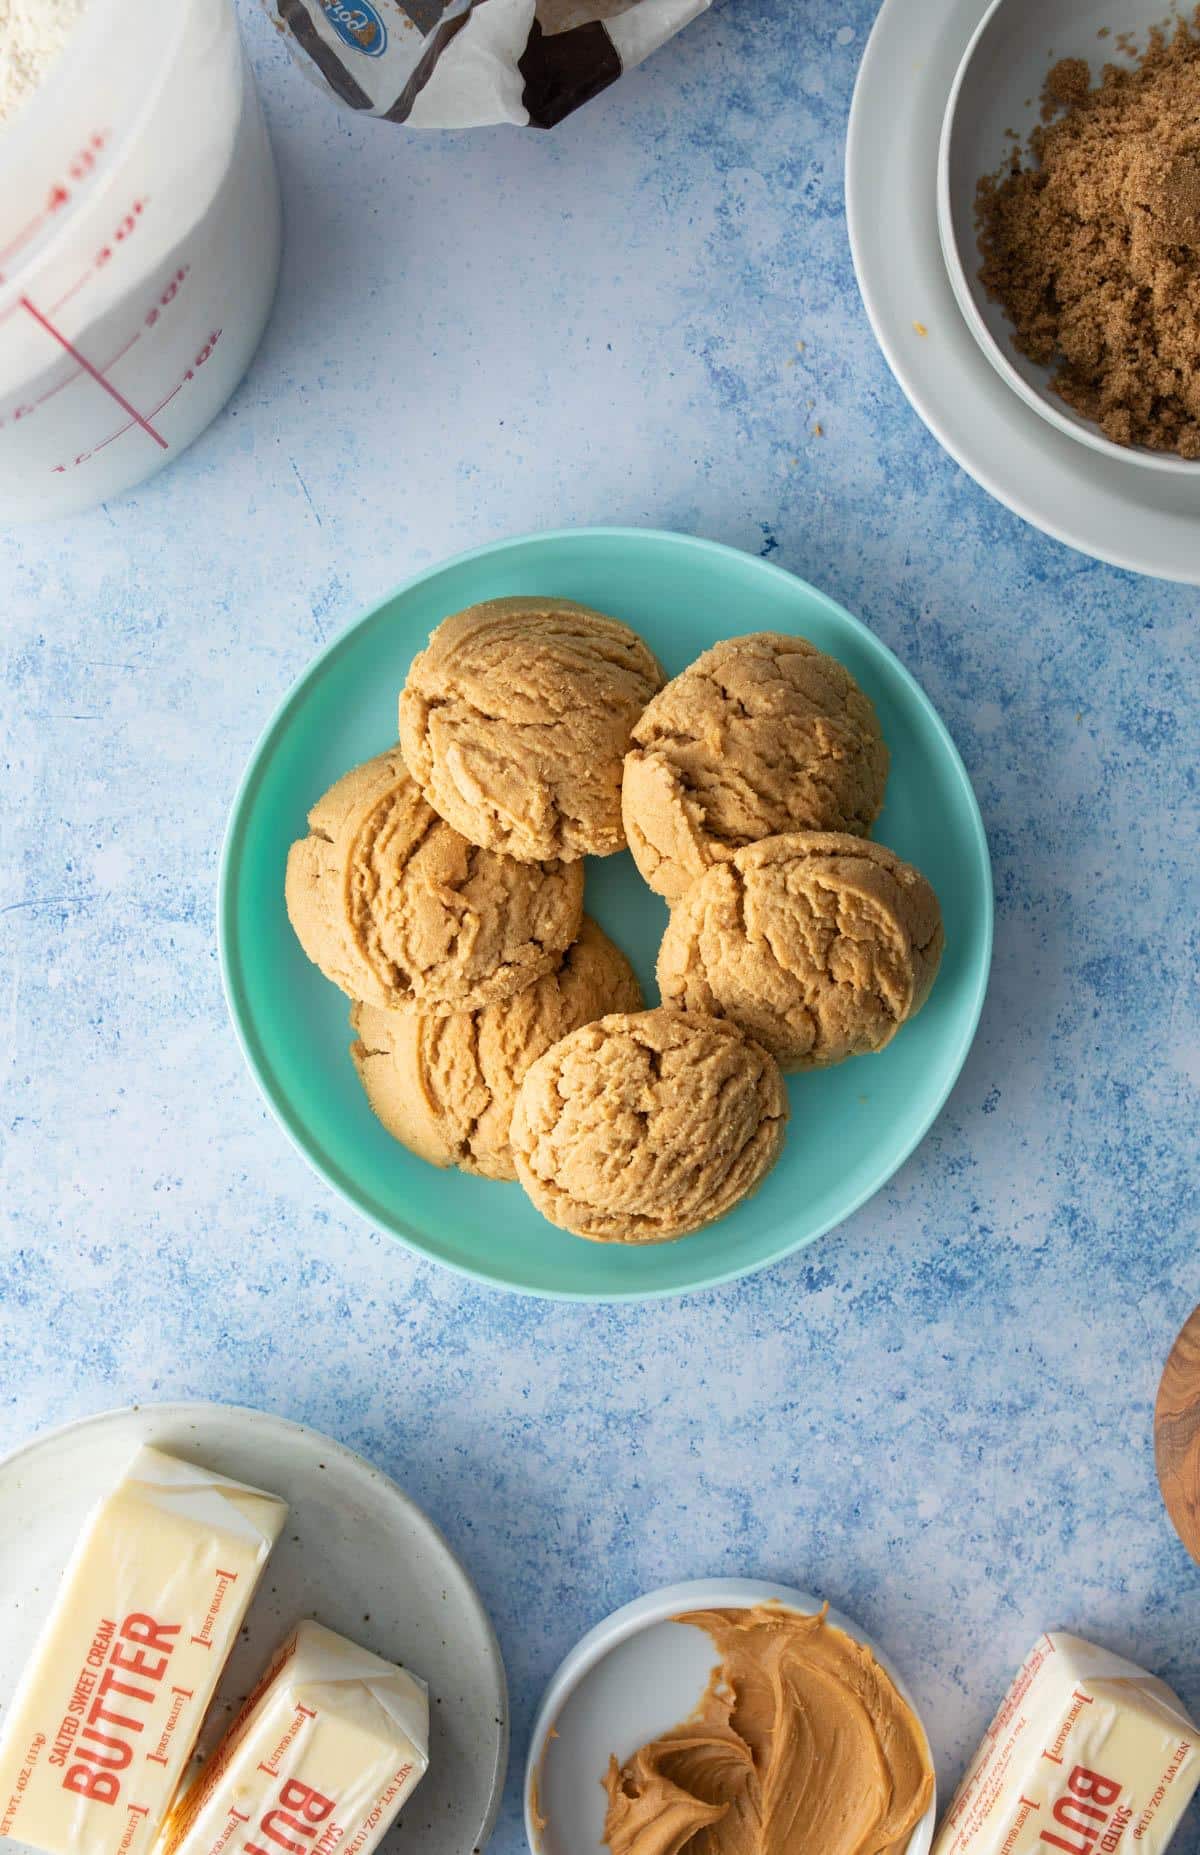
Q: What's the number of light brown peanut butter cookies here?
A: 6